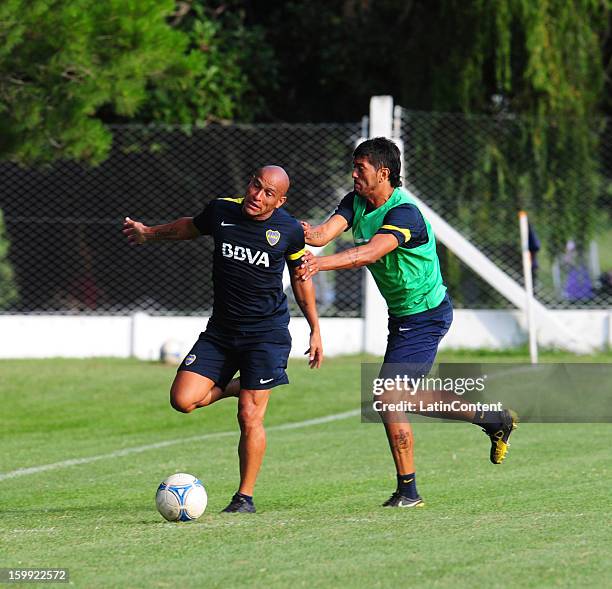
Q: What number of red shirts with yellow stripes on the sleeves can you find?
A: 0